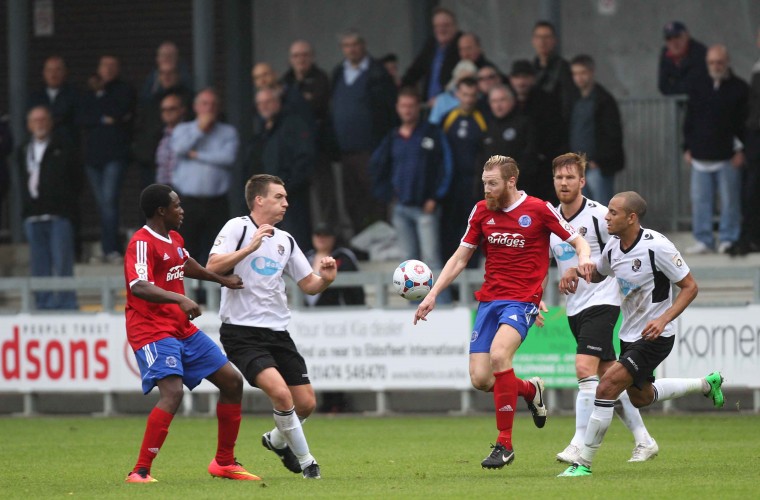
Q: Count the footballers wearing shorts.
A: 5